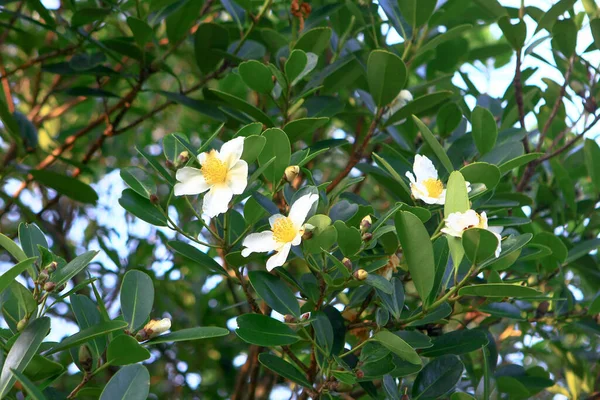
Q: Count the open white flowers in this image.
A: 4